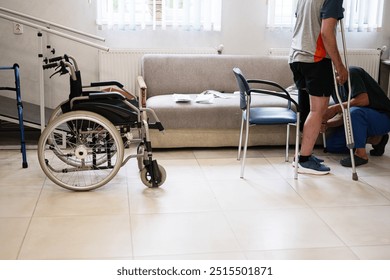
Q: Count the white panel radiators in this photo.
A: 2